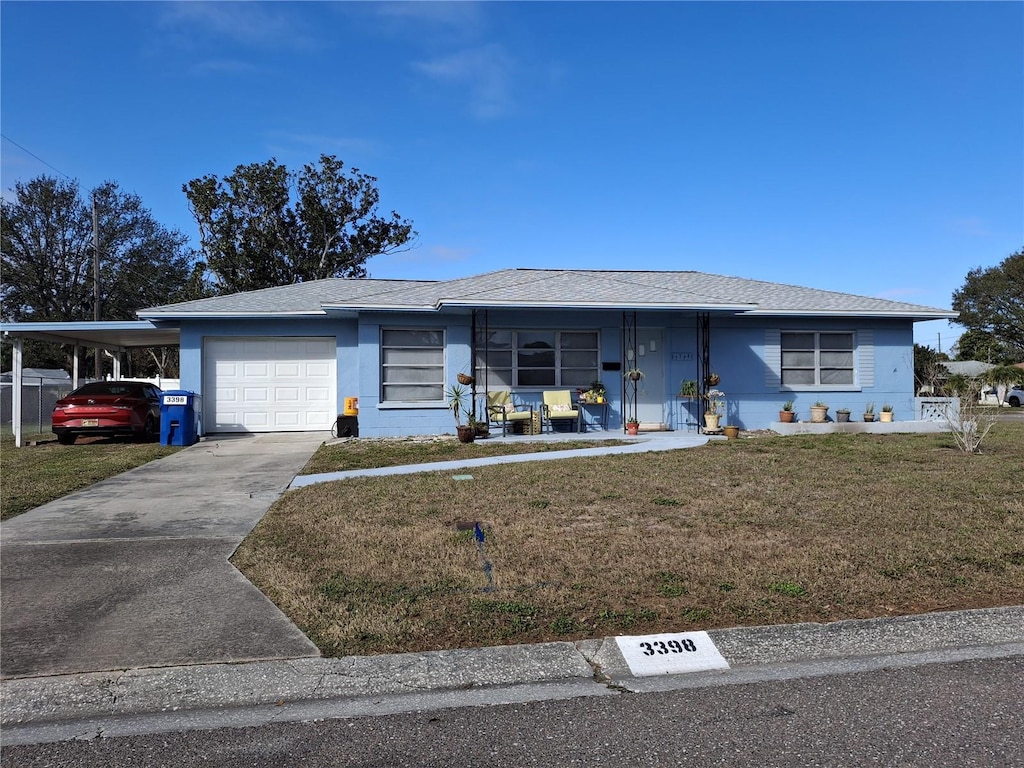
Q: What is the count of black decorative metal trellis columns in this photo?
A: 3